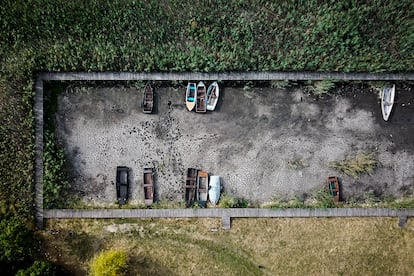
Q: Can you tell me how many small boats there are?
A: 11